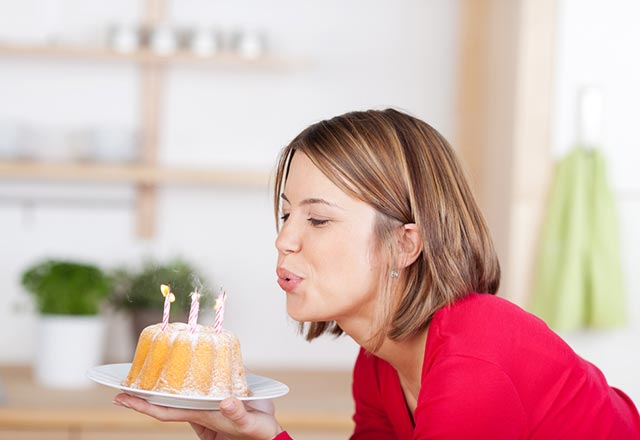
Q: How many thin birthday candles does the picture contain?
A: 3